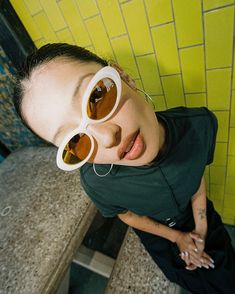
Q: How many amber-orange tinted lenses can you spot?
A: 2